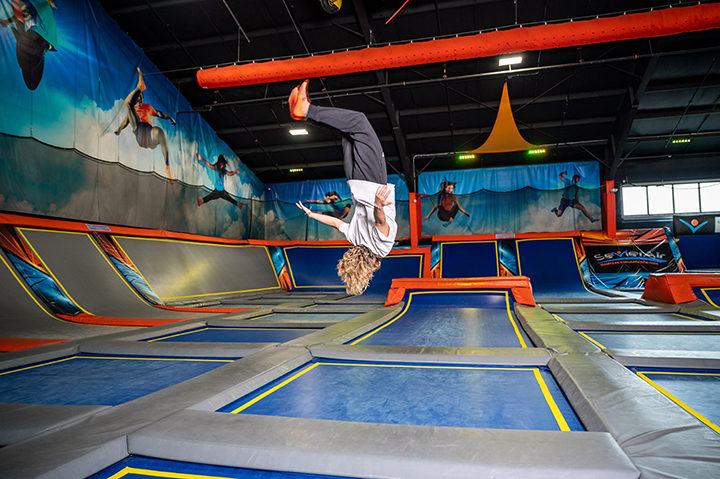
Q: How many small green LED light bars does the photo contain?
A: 4